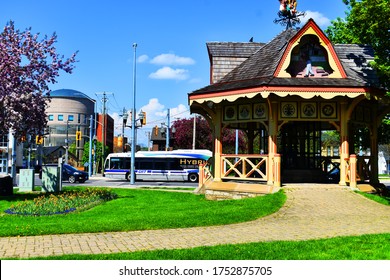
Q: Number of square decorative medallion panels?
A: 6